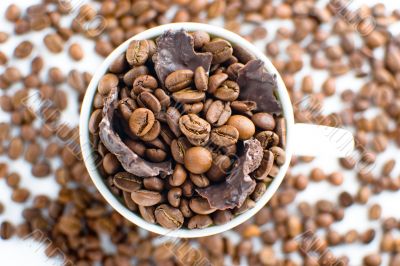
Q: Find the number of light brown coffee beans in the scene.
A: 2